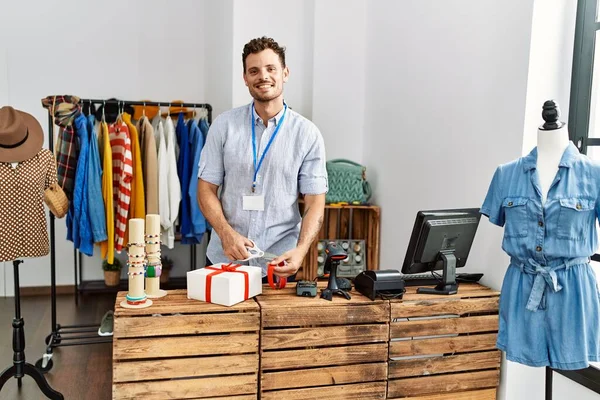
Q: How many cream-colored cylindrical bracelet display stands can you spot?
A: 2